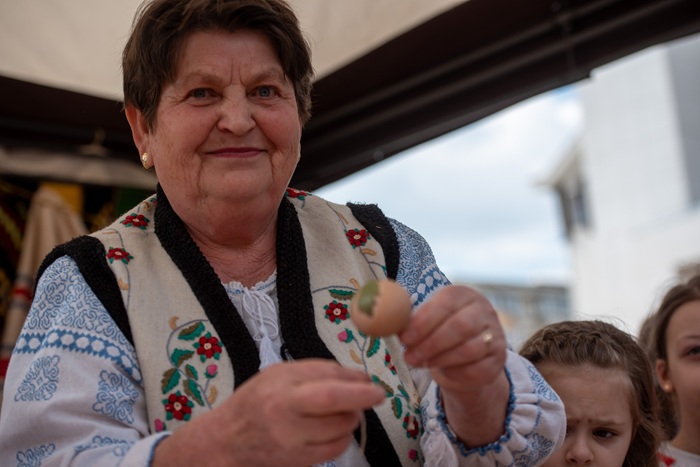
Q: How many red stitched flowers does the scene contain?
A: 9